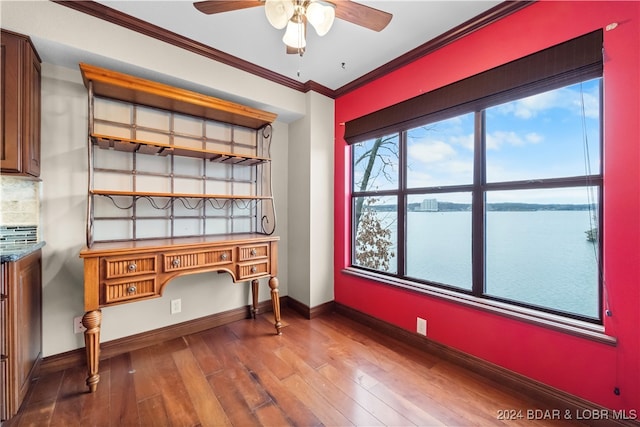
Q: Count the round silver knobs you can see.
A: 6